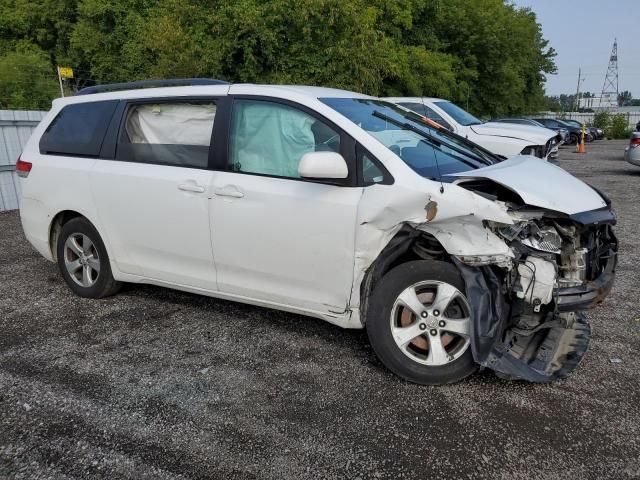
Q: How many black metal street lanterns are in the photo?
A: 0